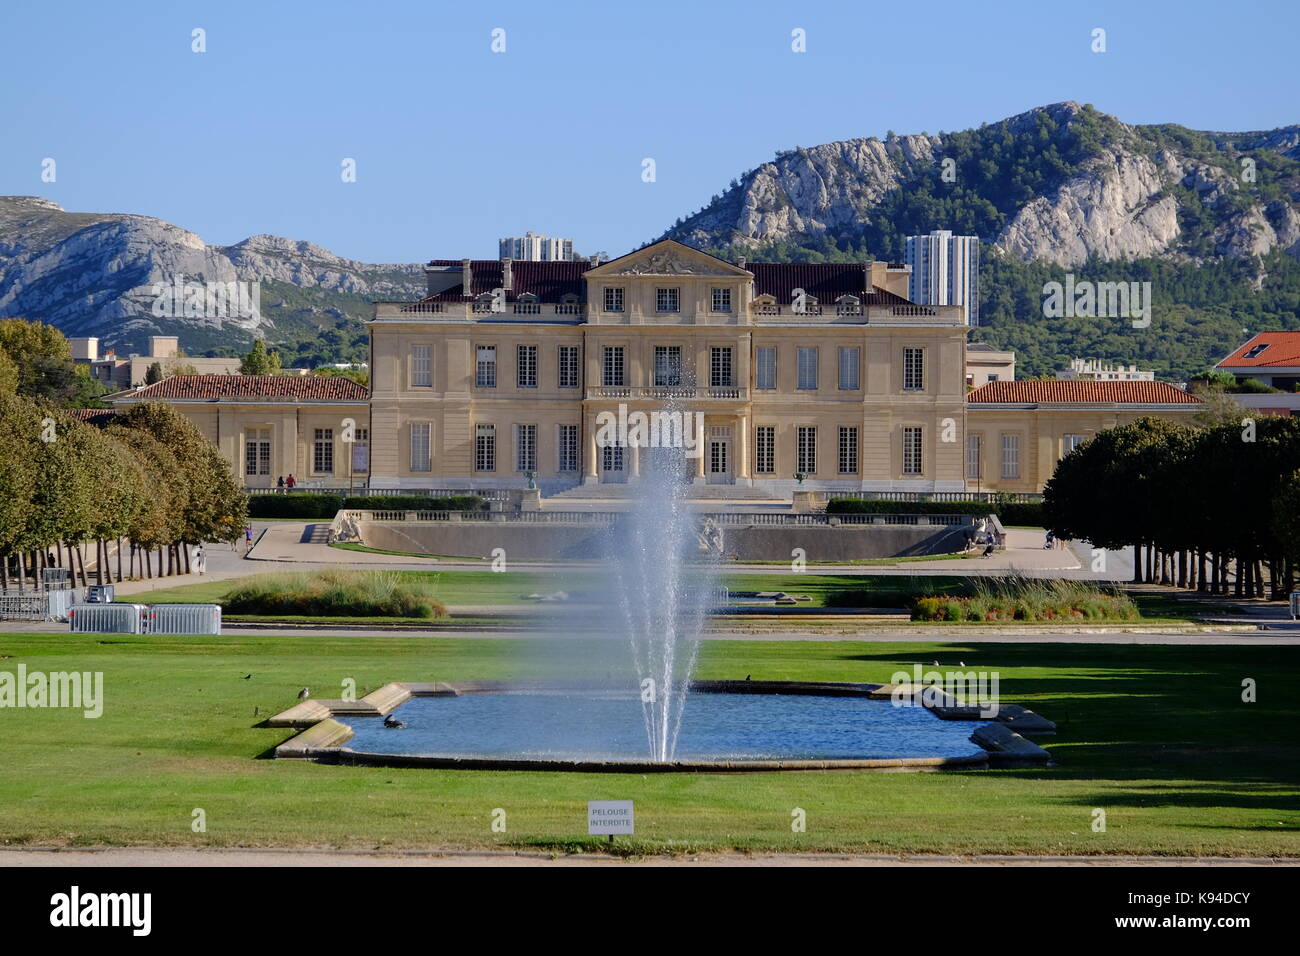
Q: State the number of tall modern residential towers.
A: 2